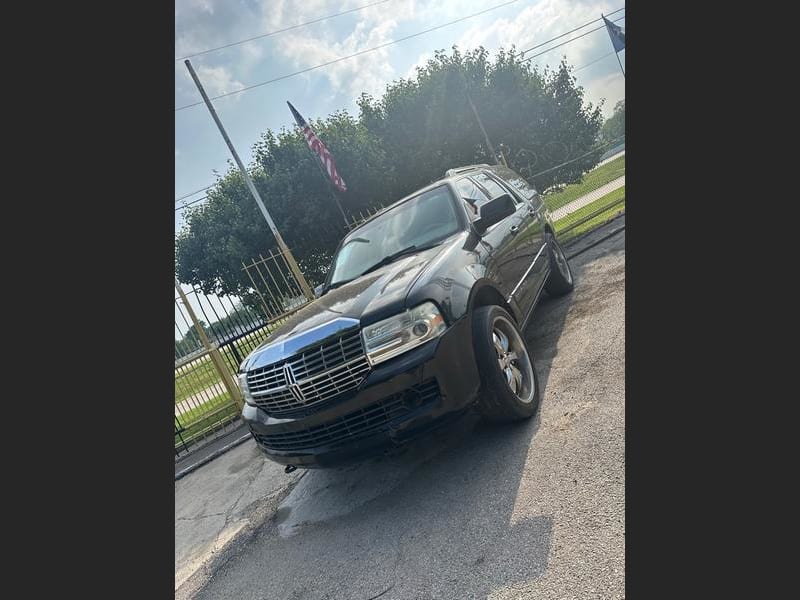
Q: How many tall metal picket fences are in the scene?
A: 1